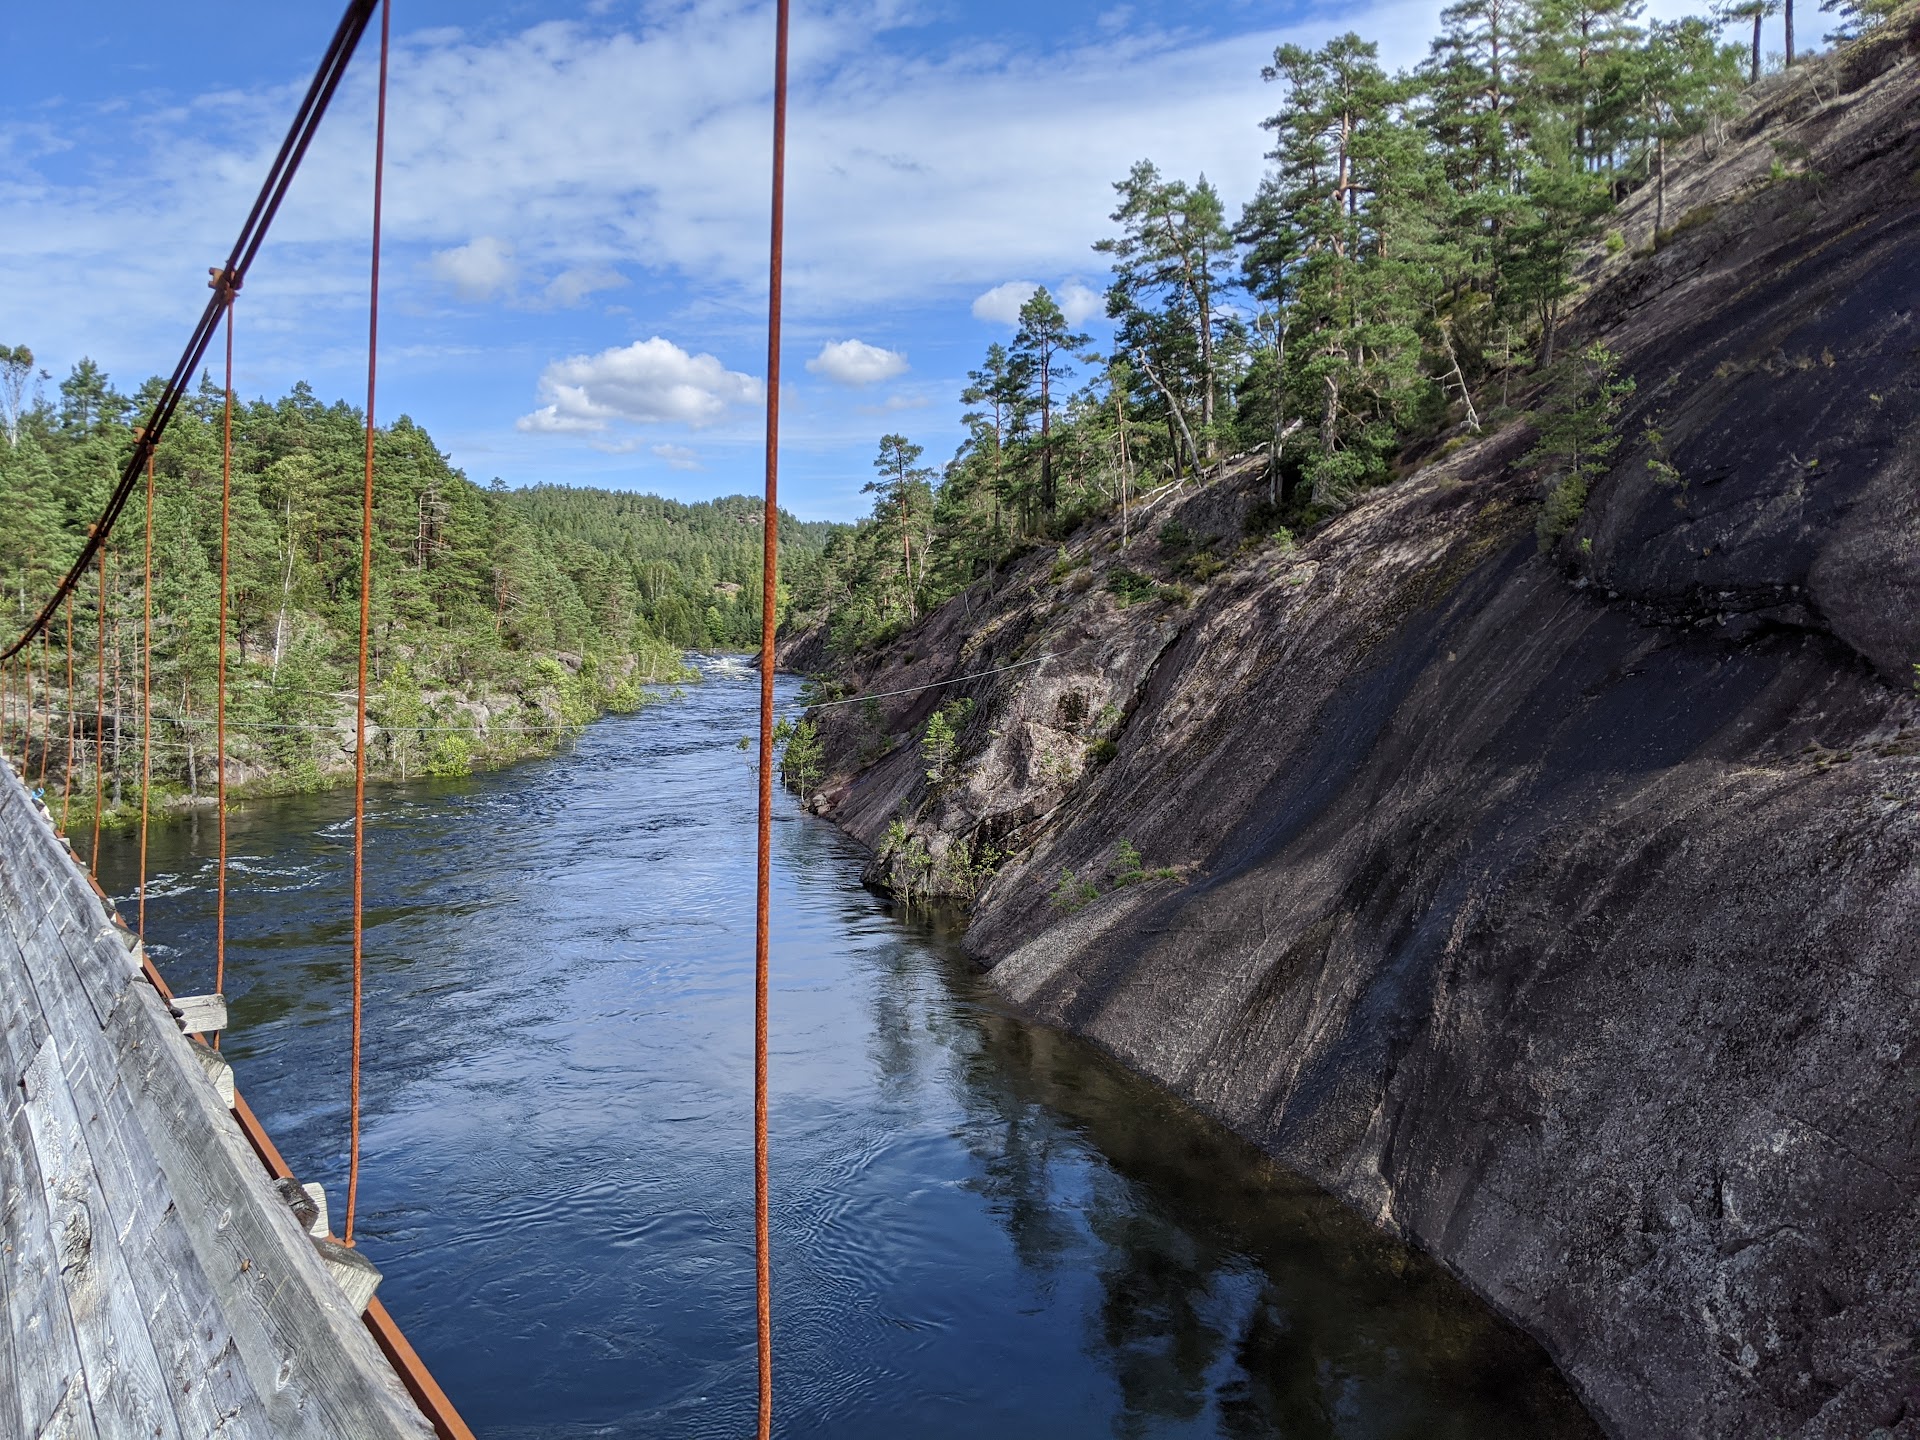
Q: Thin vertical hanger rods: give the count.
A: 10